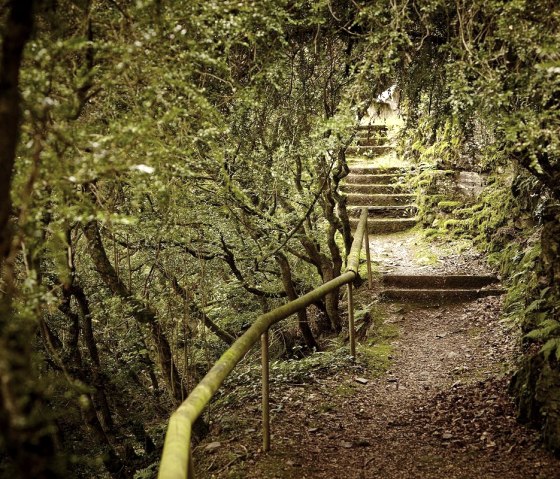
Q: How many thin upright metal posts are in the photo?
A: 3